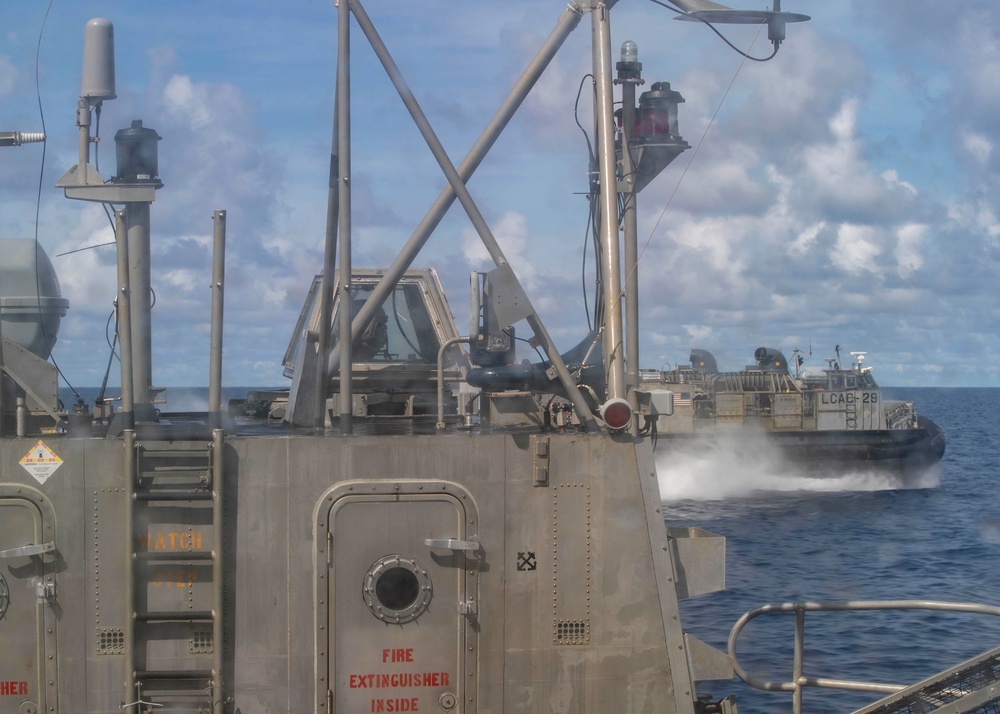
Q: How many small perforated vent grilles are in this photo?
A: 3